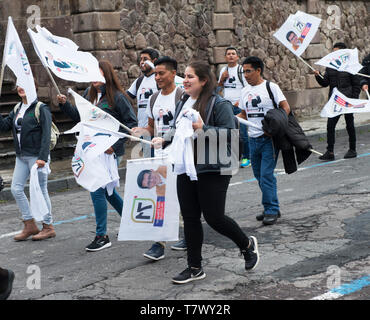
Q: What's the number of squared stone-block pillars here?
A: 3